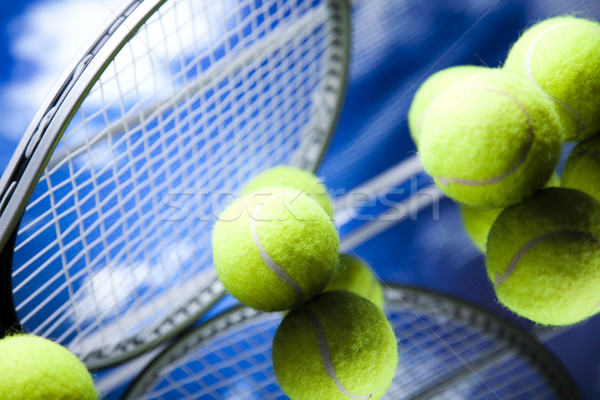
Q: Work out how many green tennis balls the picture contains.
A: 11